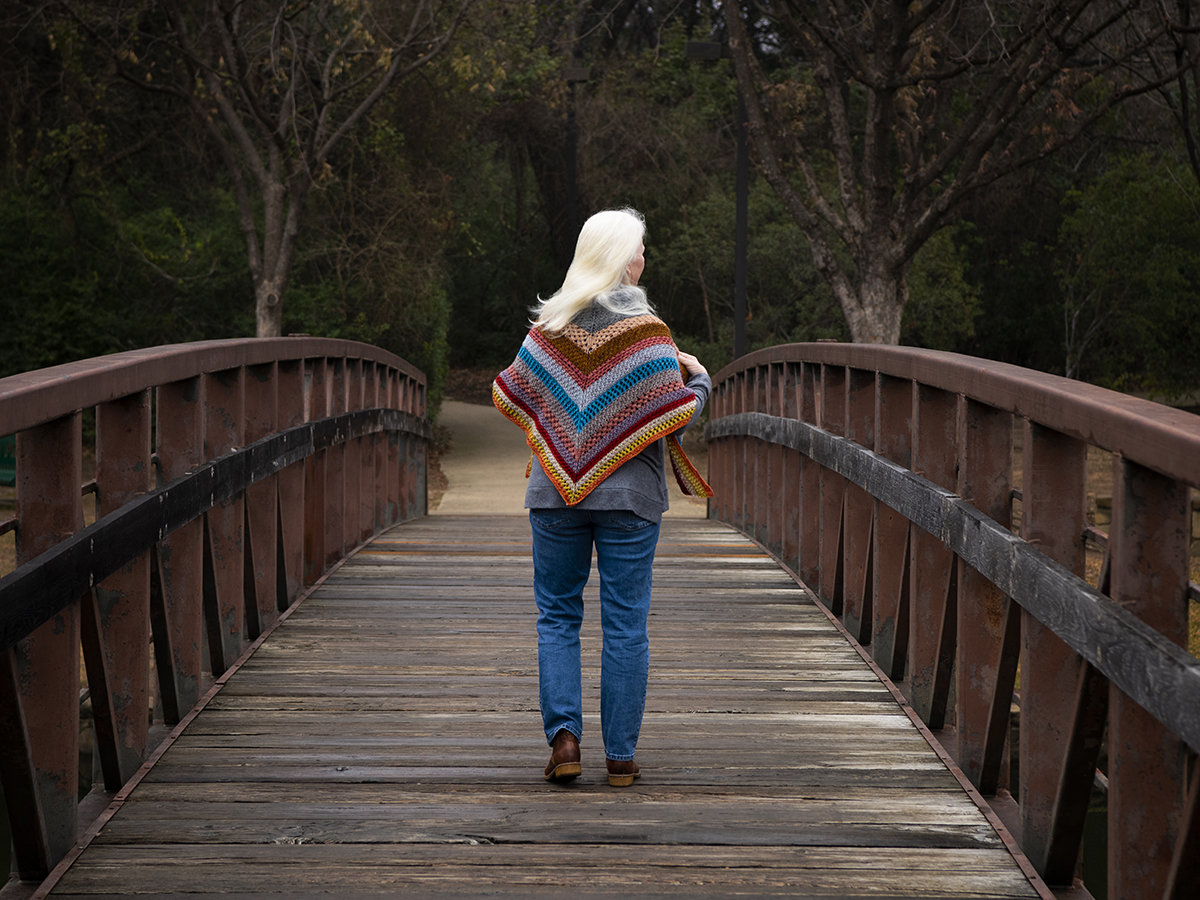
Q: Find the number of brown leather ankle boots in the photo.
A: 2